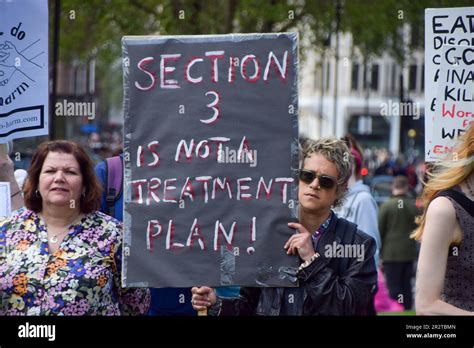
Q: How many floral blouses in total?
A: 1